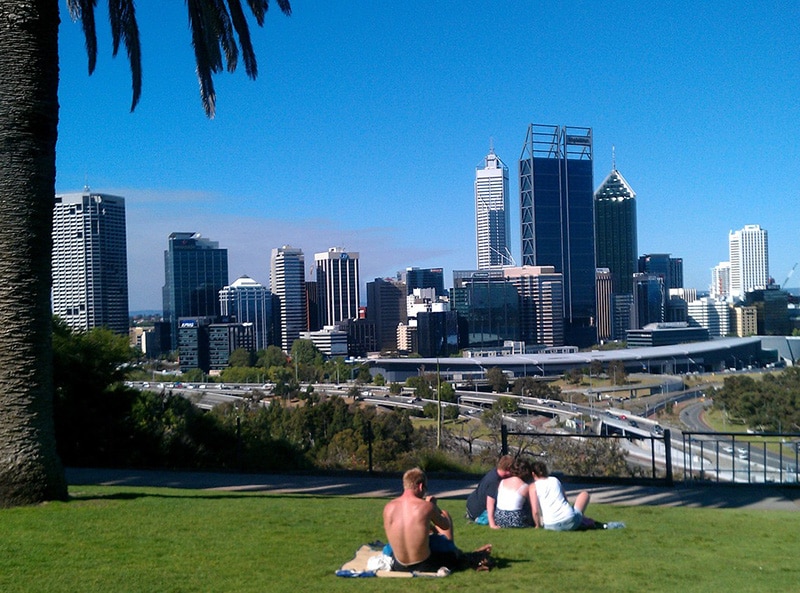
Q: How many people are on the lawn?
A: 4